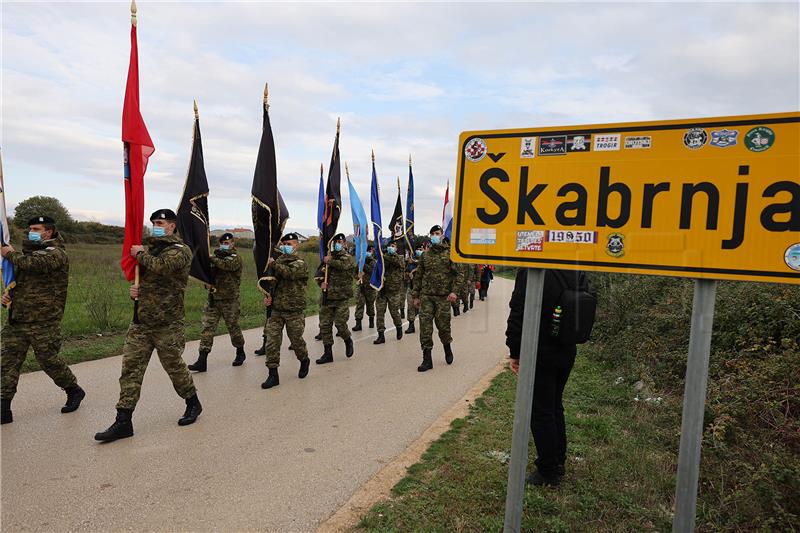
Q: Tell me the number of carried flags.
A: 11